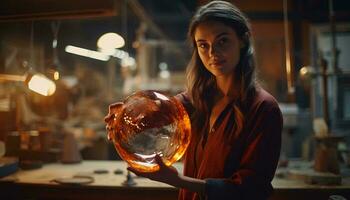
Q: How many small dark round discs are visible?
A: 2